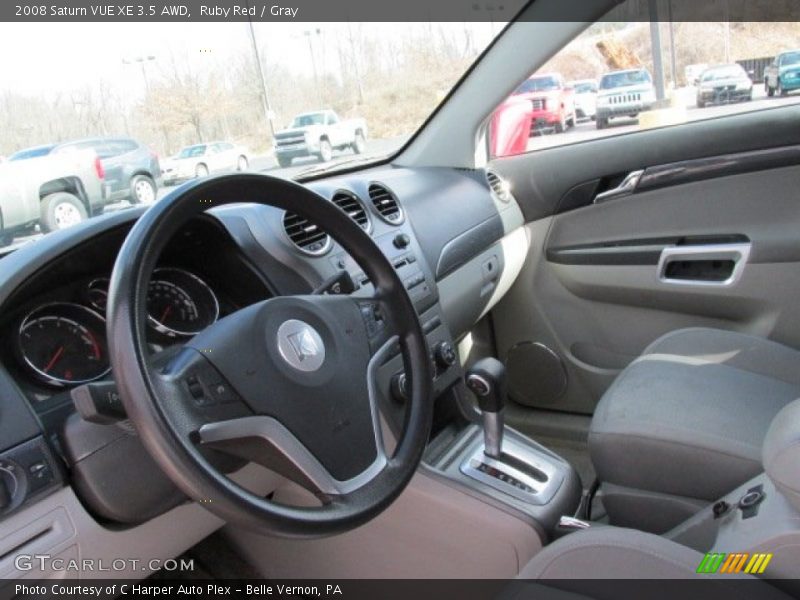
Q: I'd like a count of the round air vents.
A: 4